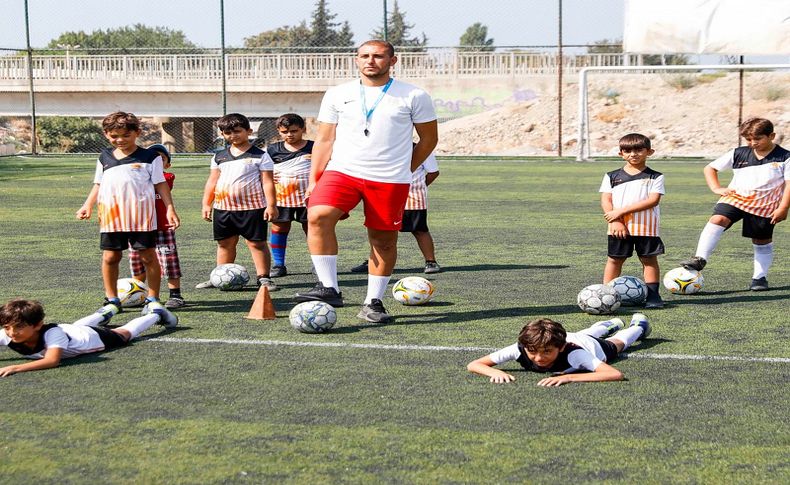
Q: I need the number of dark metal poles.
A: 5